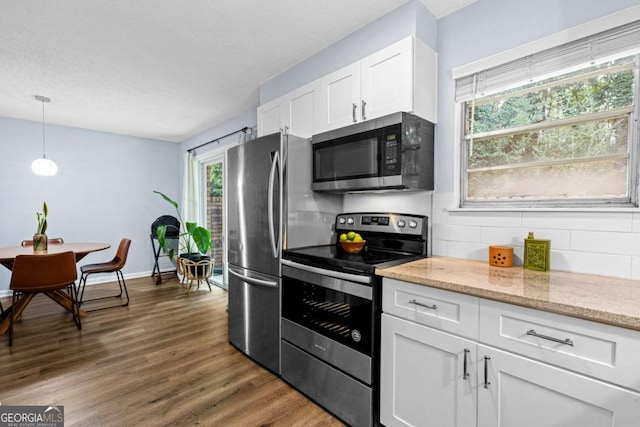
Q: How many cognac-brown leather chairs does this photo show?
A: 3